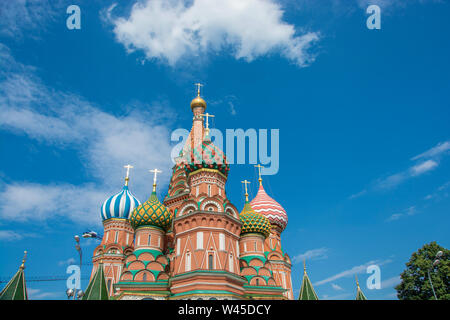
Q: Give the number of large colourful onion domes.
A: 5